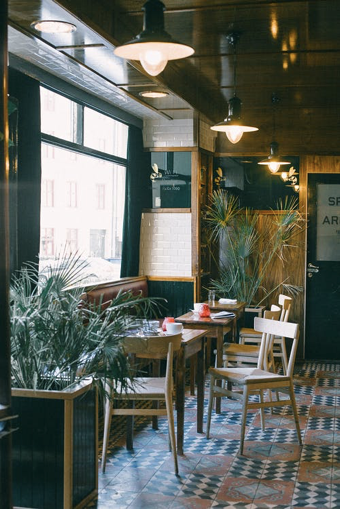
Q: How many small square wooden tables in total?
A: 3